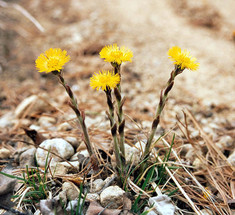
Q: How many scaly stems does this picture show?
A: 4